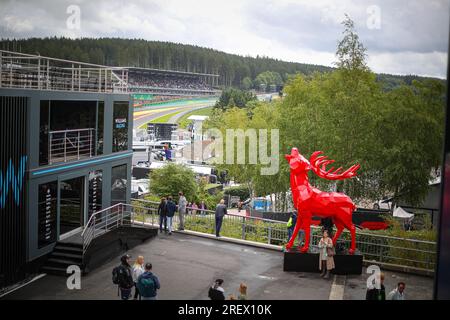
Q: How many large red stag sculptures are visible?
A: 1